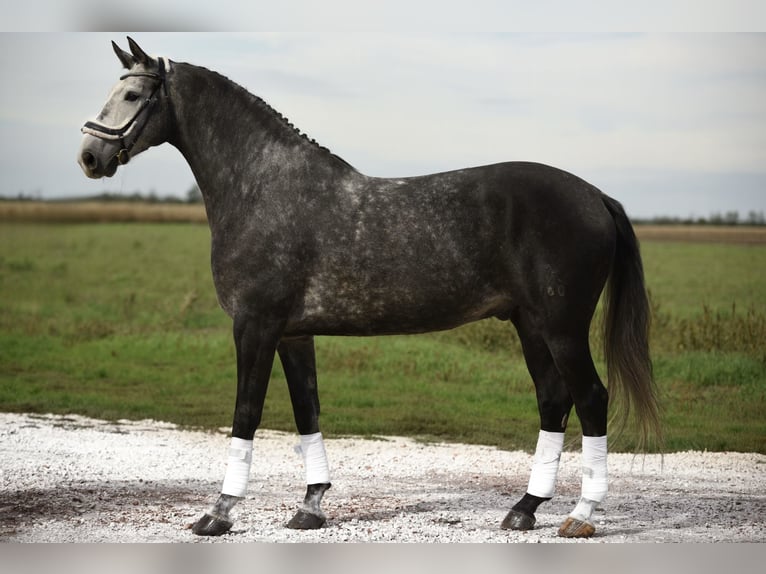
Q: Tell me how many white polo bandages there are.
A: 4